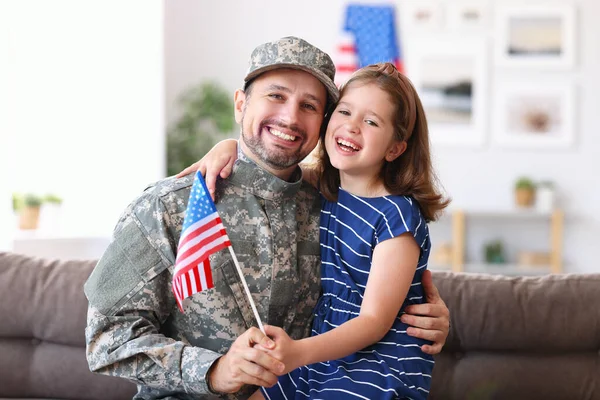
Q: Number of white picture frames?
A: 5